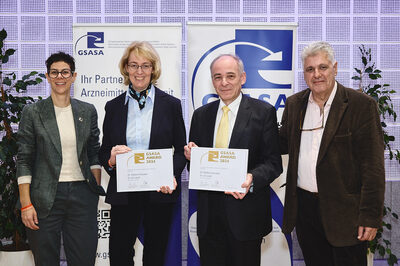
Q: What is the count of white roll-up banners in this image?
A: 2